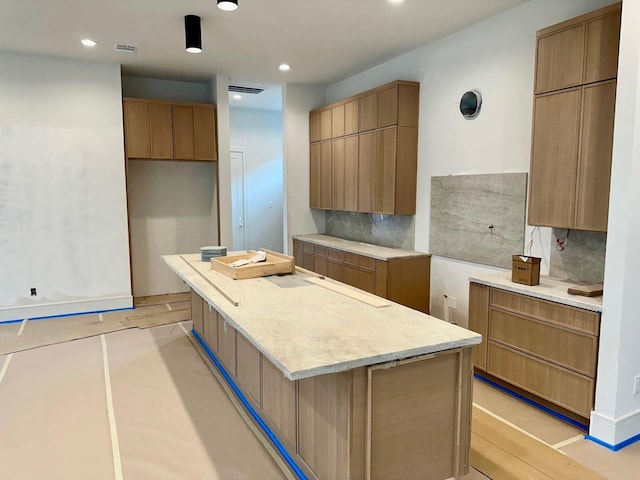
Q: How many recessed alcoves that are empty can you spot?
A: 1